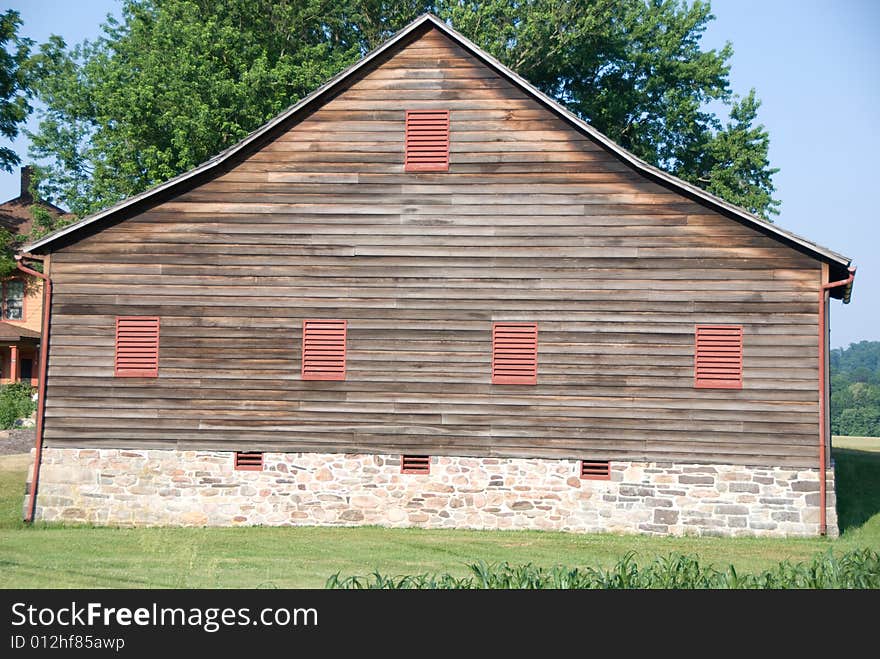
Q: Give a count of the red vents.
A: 8